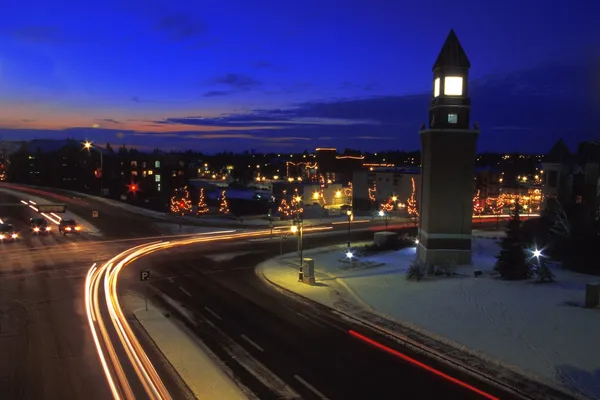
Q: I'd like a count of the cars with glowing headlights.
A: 3